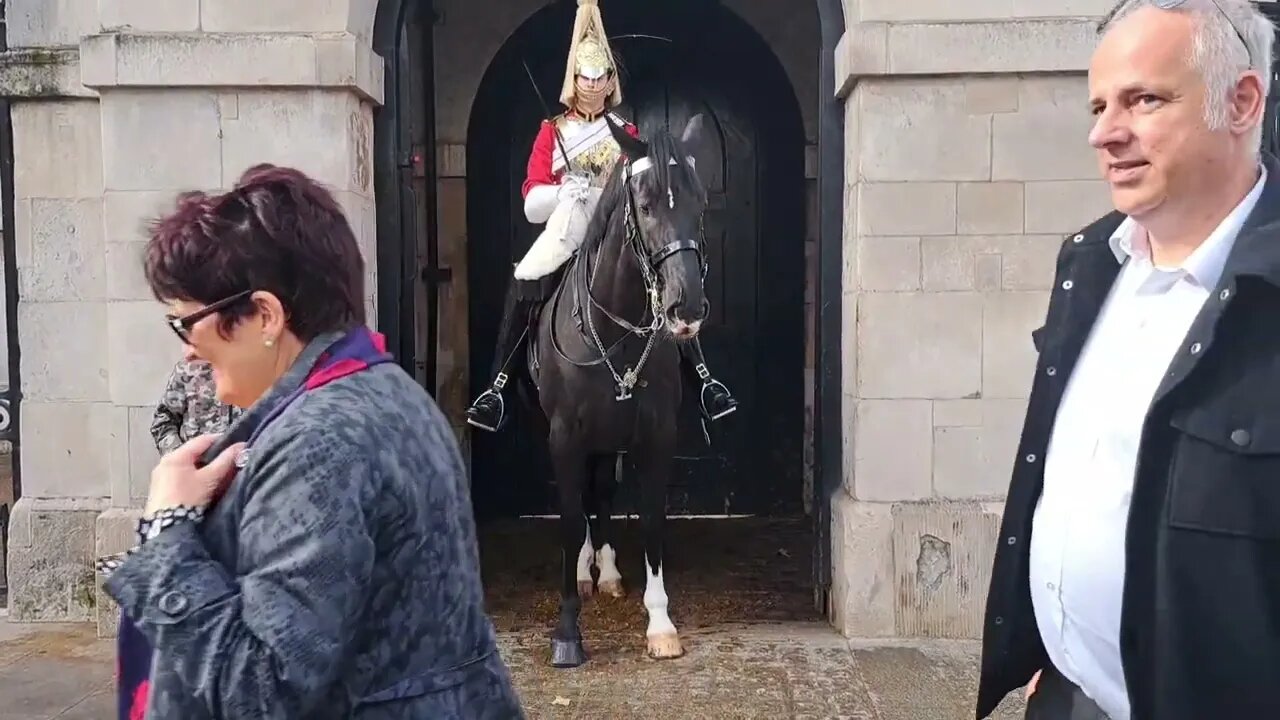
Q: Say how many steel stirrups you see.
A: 2